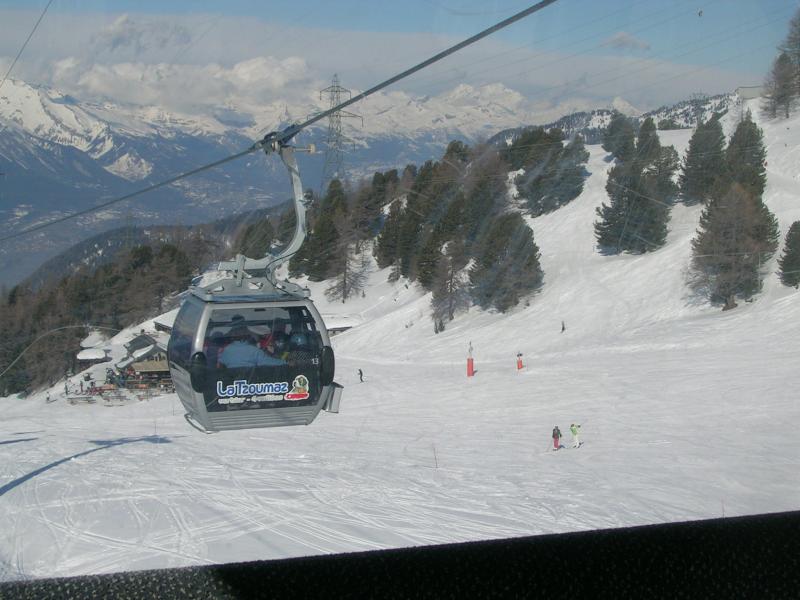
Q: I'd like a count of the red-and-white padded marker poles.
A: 2